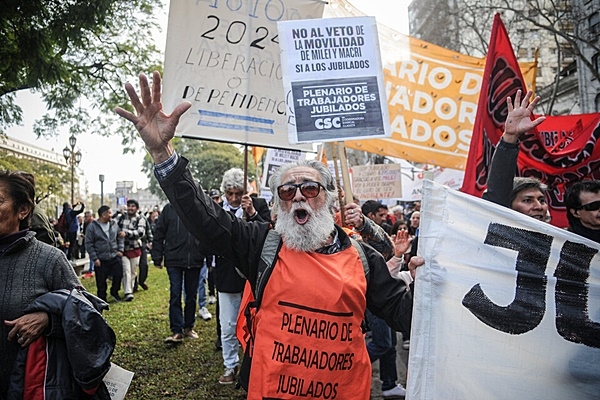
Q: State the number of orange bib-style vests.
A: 1